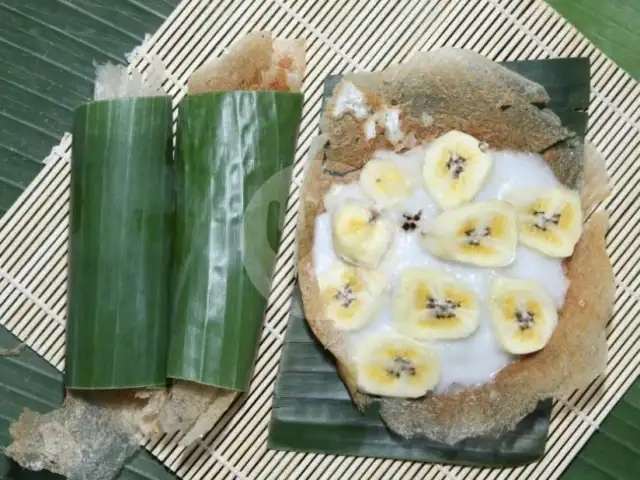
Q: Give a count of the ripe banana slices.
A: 9